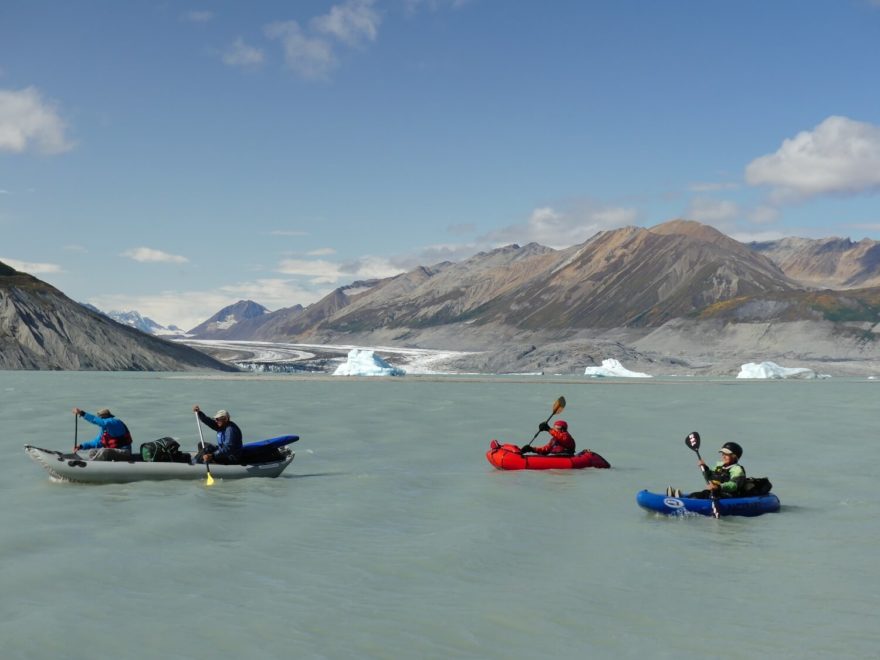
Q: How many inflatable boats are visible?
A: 3